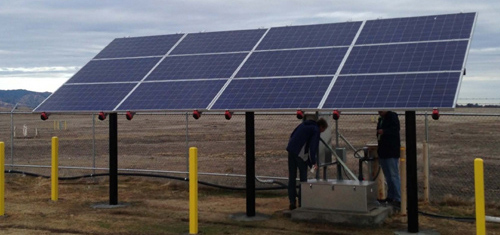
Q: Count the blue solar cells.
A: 12